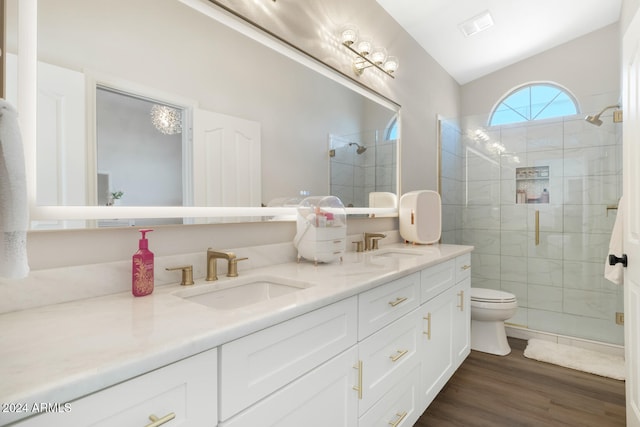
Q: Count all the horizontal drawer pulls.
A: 5